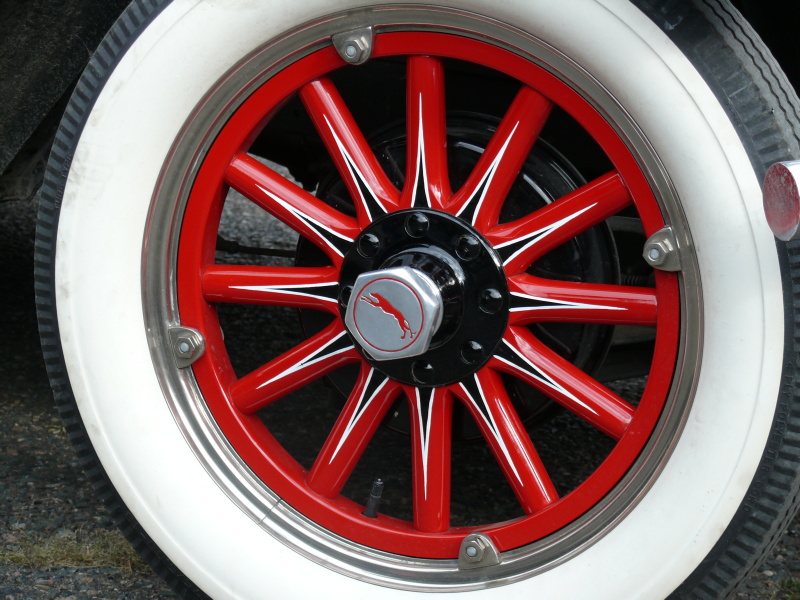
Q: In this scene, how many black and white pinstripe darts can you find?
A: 12